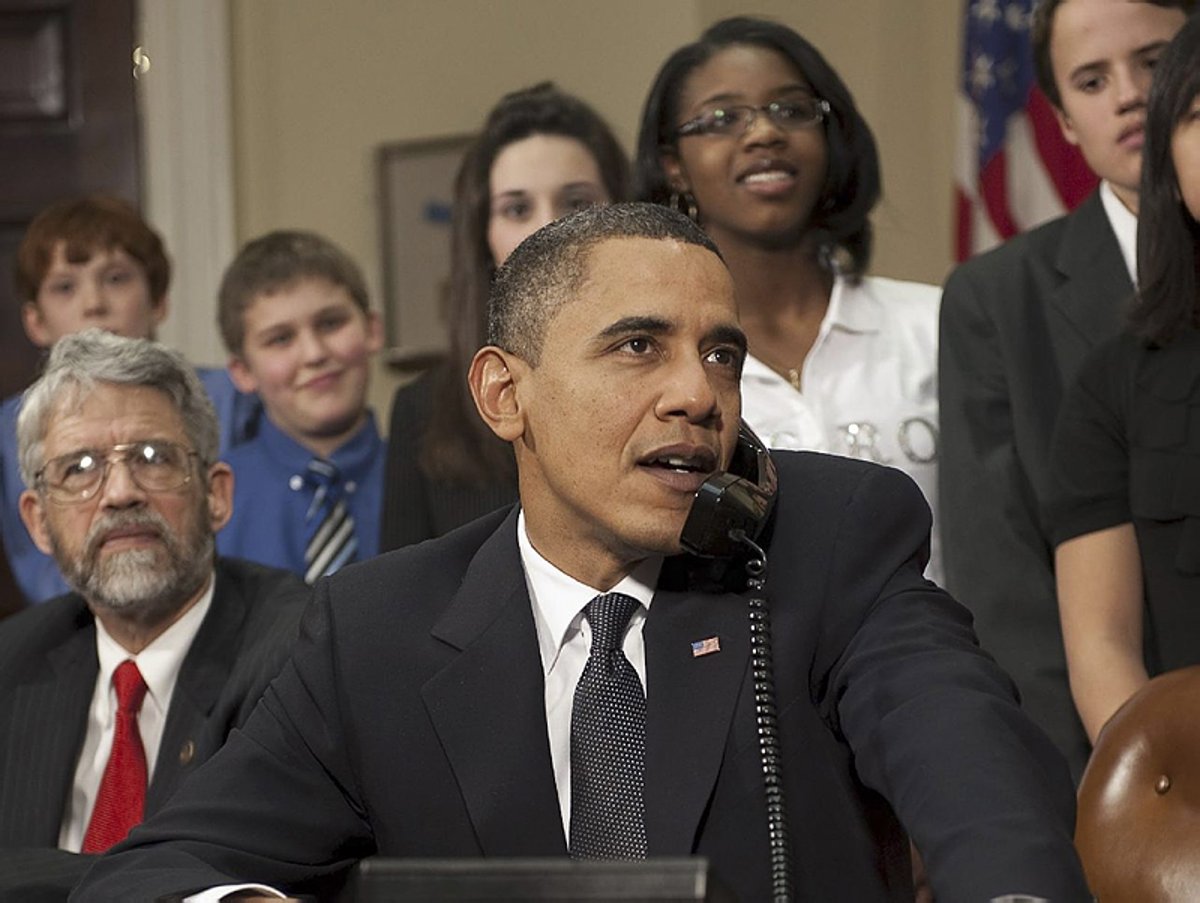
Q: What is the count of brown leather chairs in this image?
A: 1